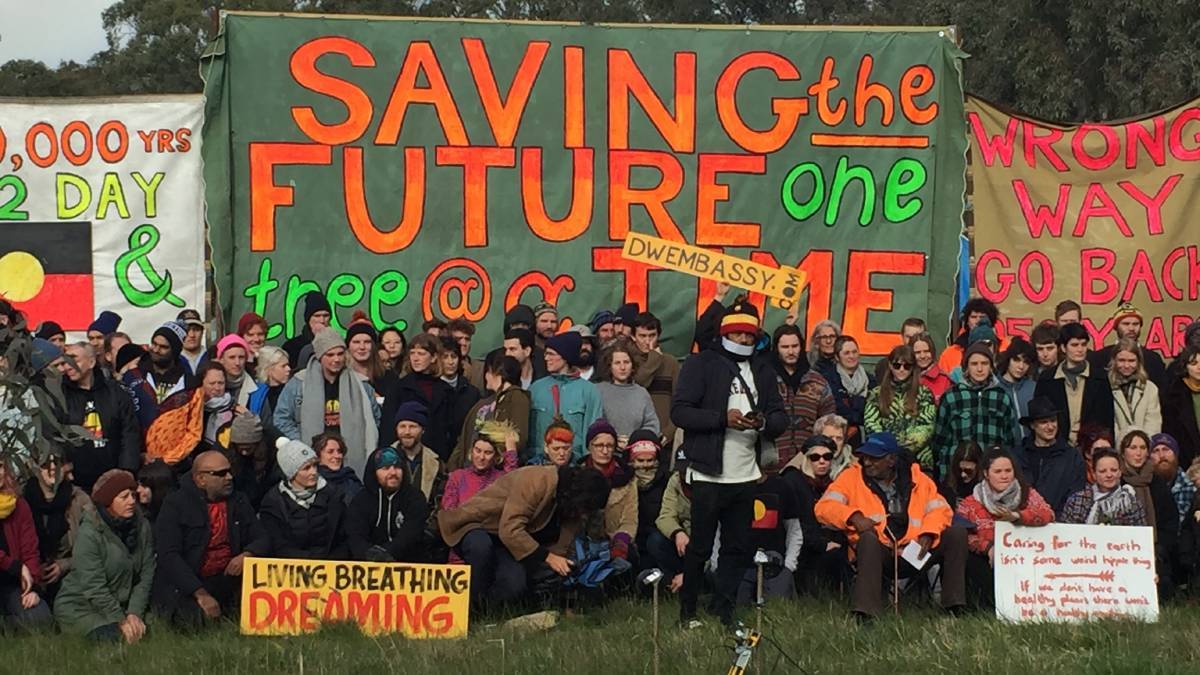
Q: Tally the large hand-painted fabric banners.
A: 3